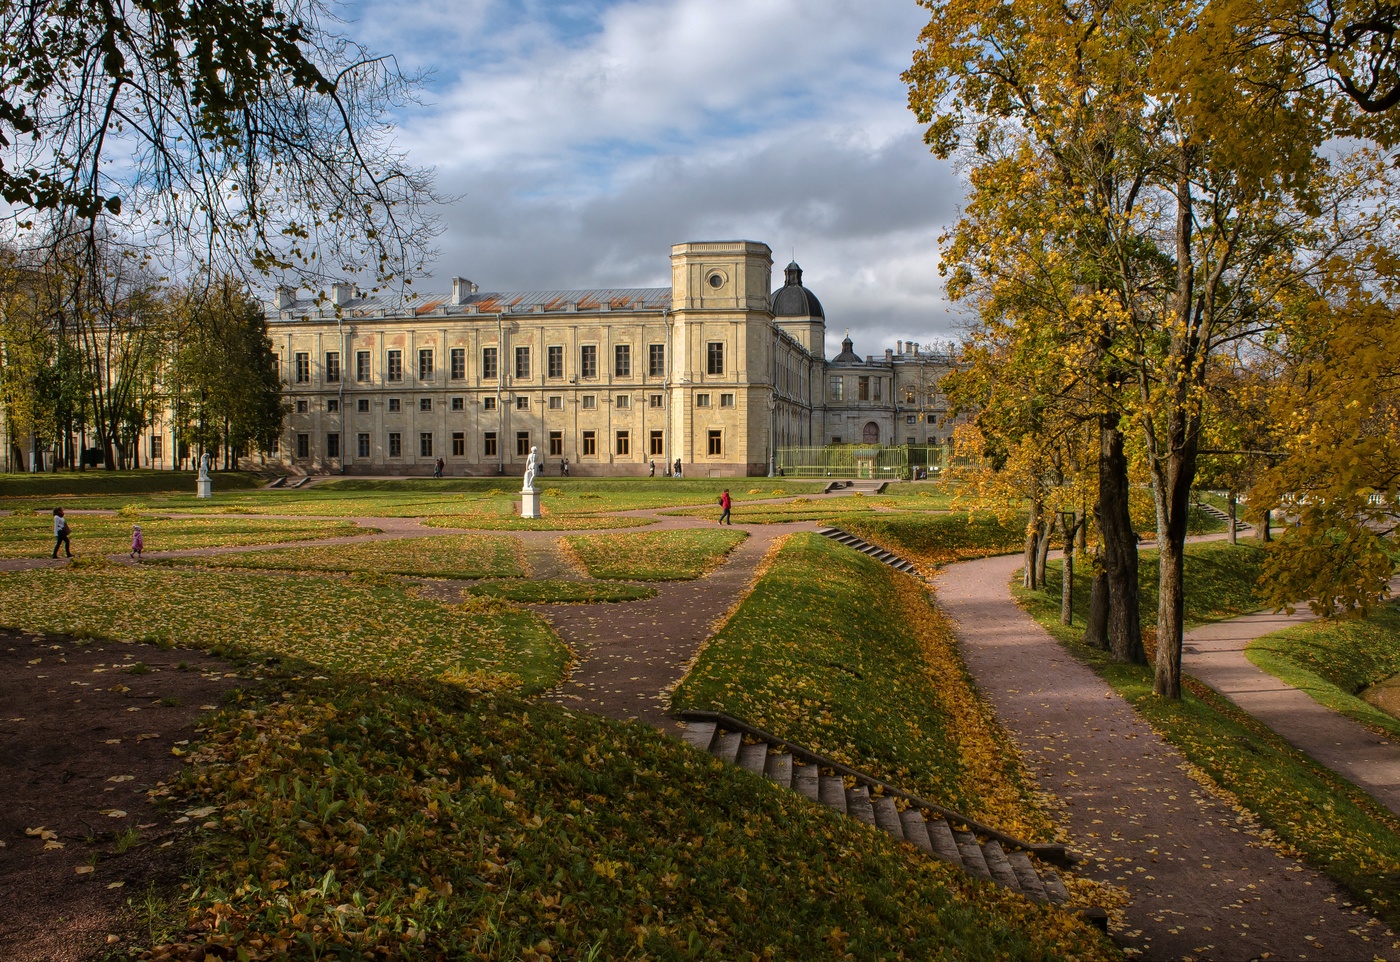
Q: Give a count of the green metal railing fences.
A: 1